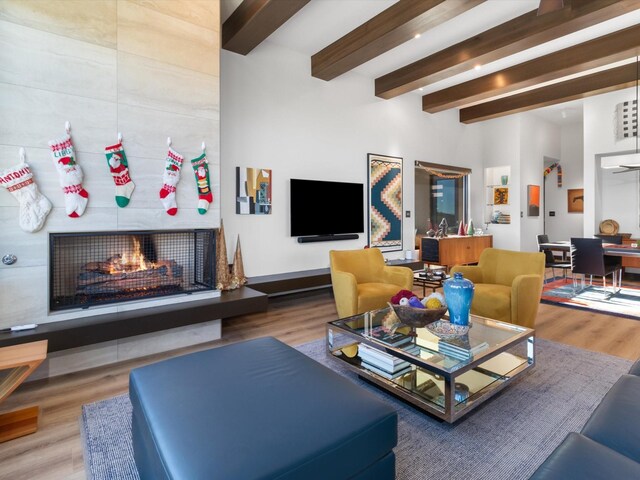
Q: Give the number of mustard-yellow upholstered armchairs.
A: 2